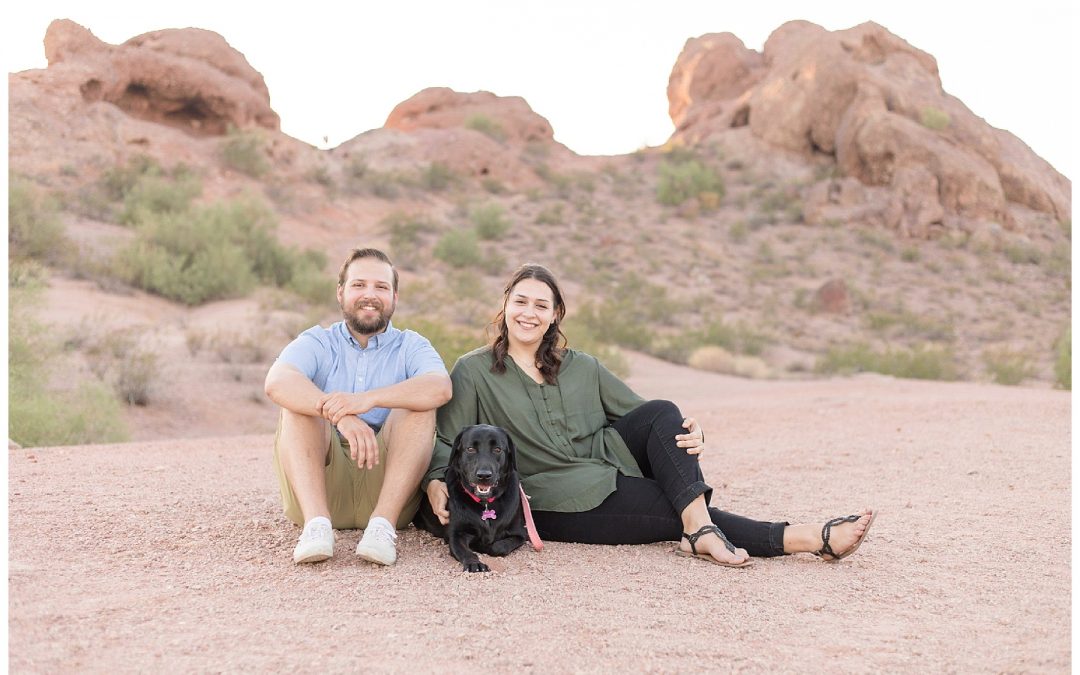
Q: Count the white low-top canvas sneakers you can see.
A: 2